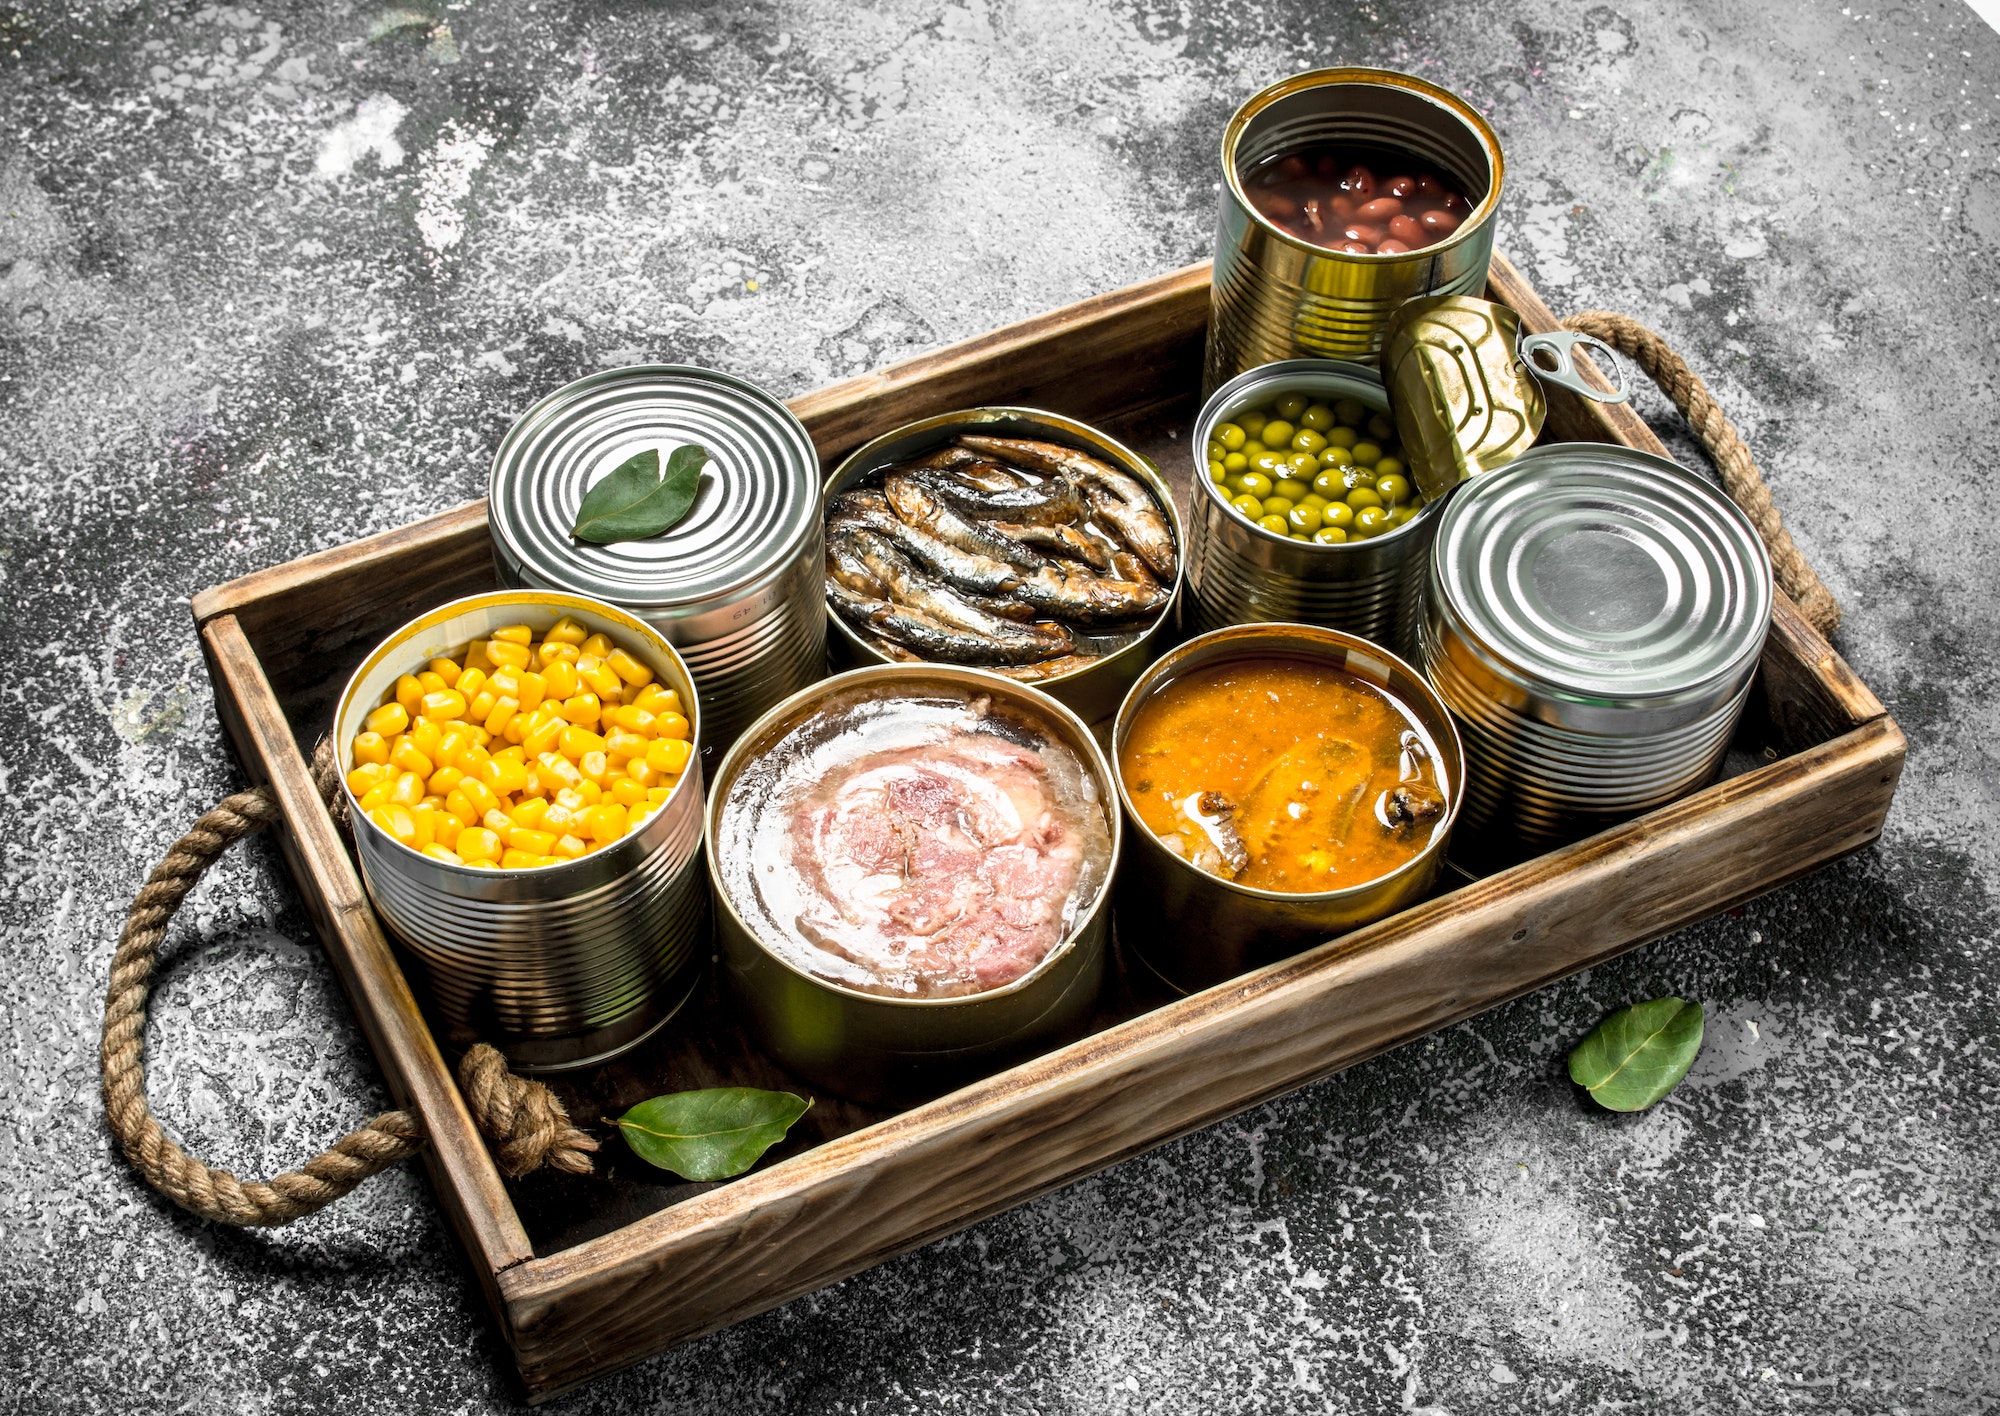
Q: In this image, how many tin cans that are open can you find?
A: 6